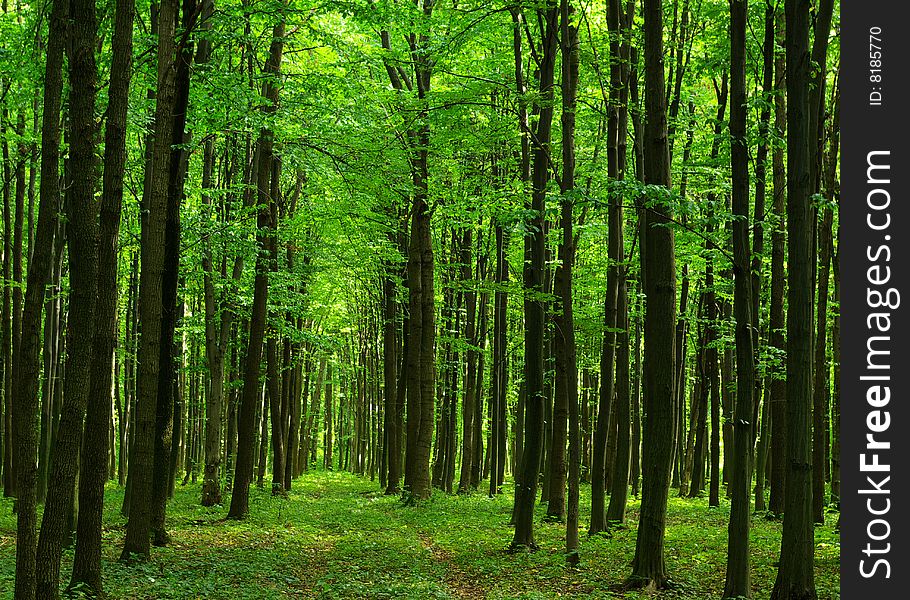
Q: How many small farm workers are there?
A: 0